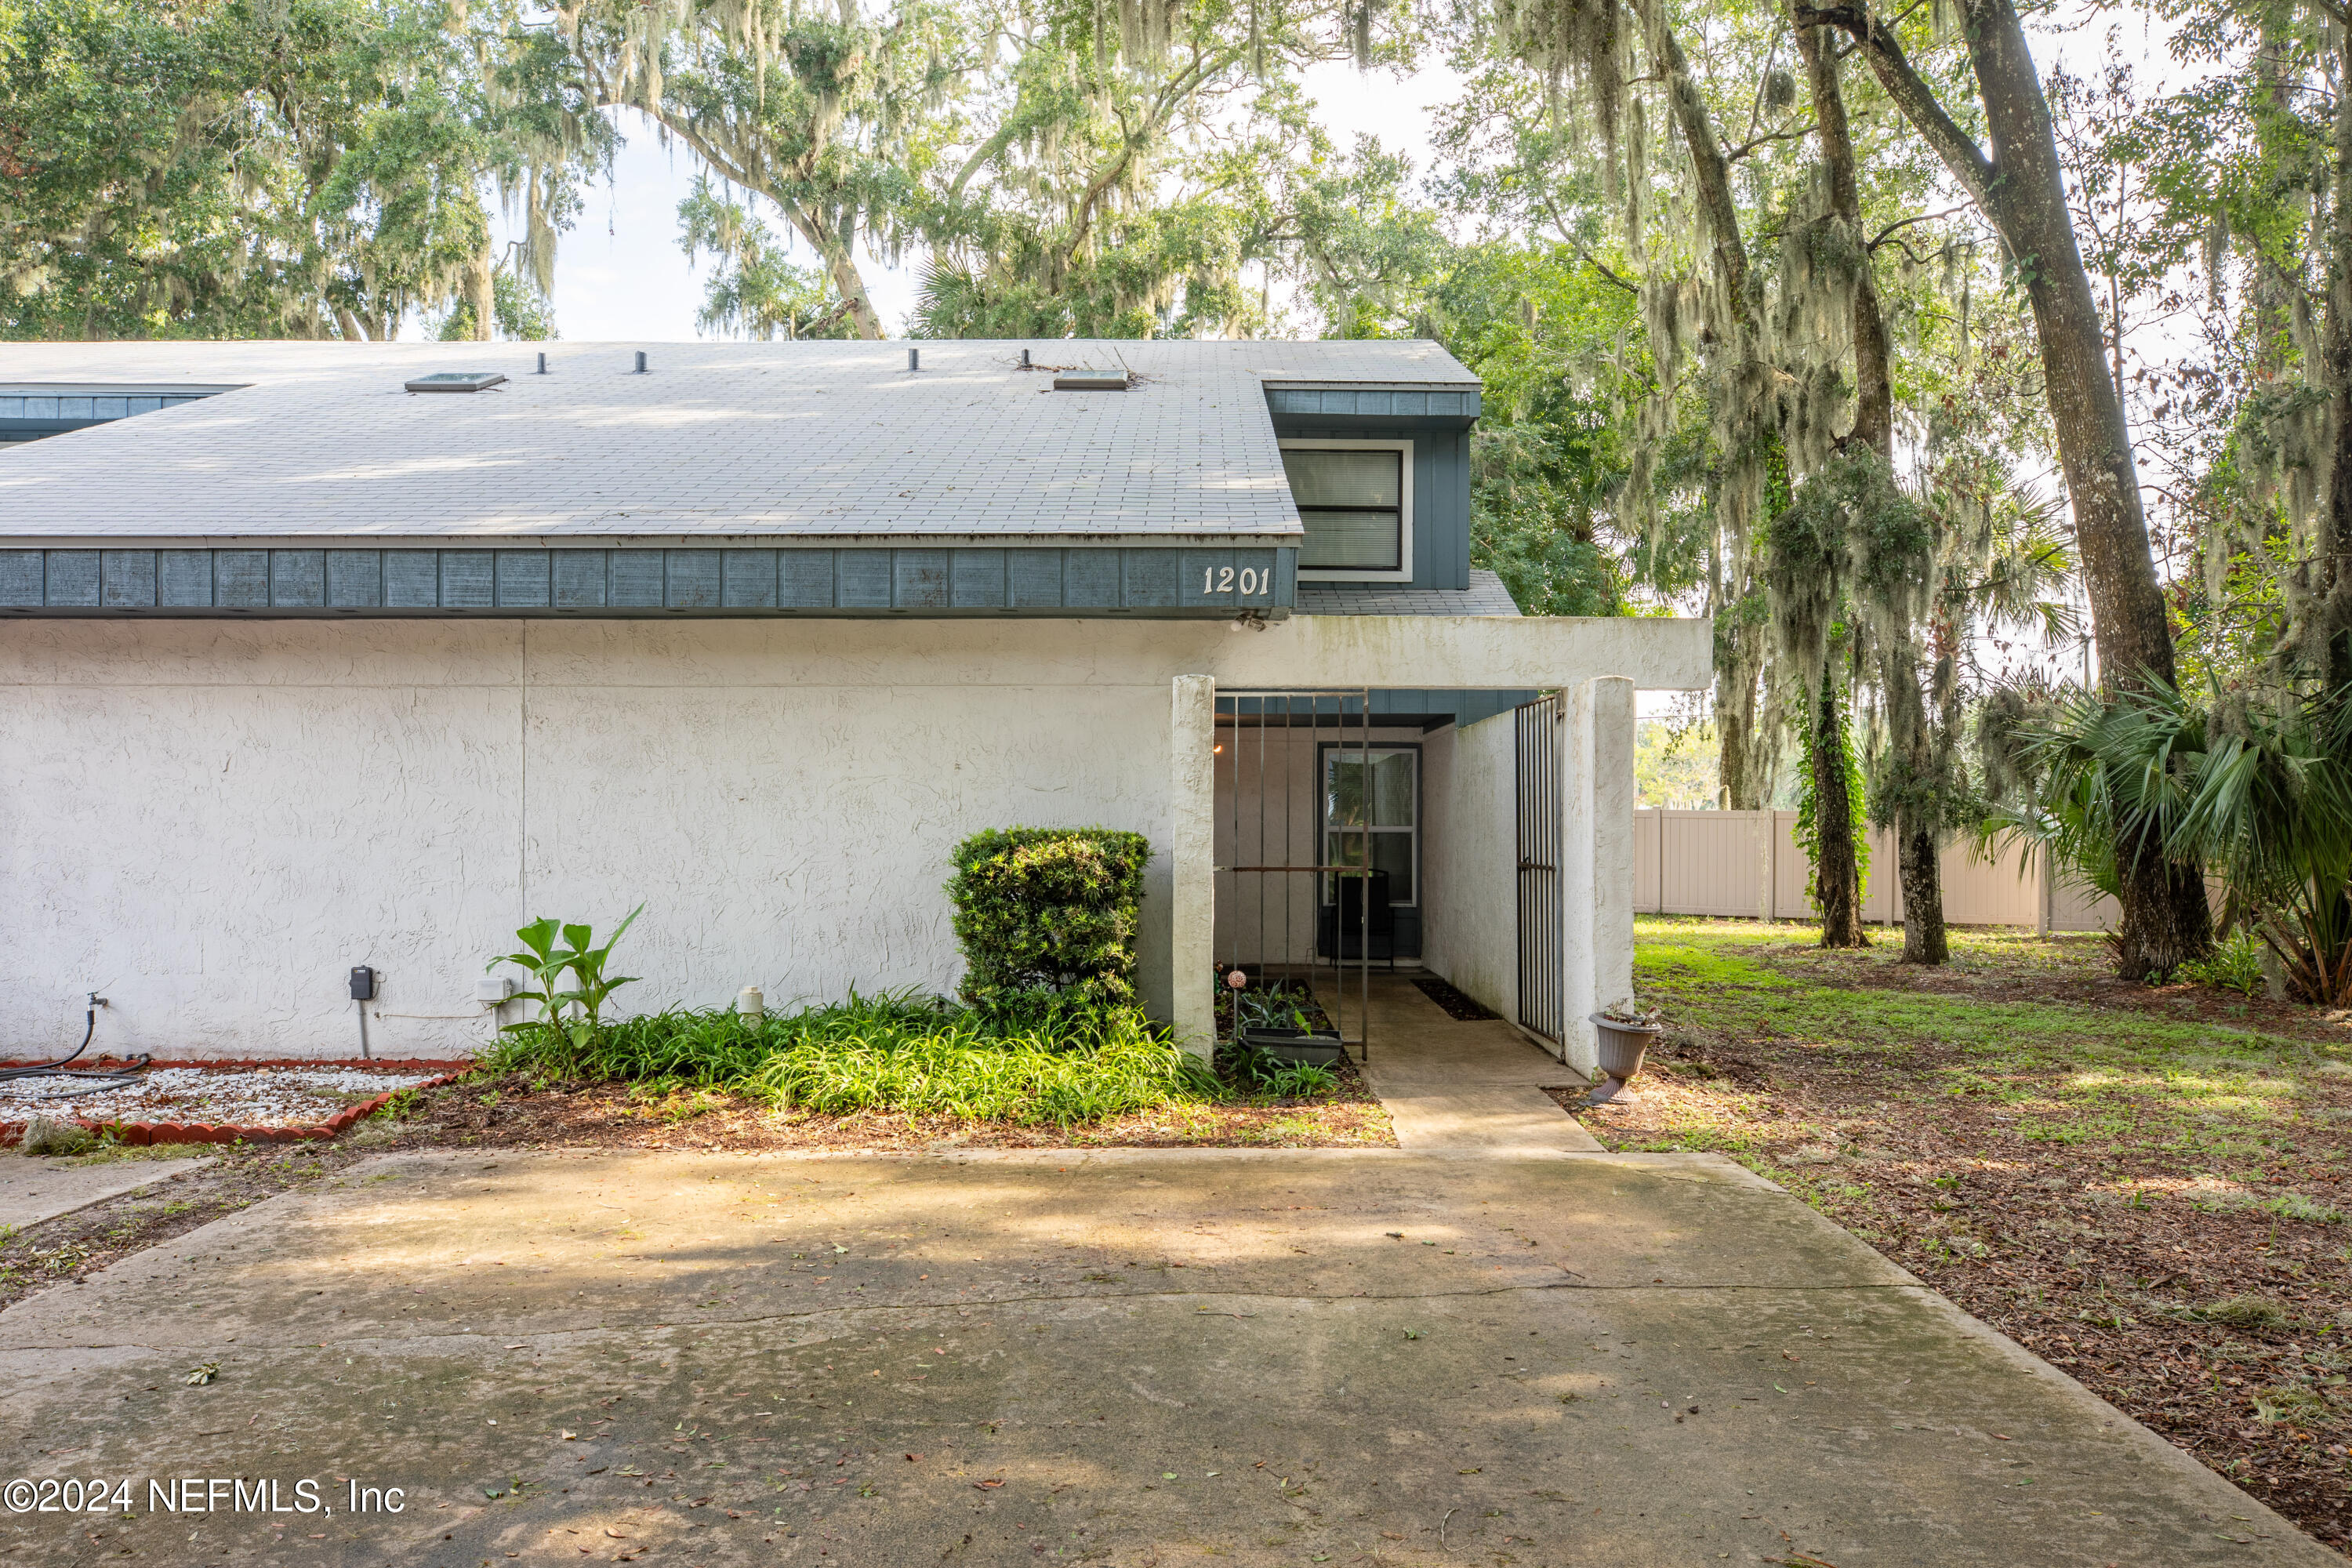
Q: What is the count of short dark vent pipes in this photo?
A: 4